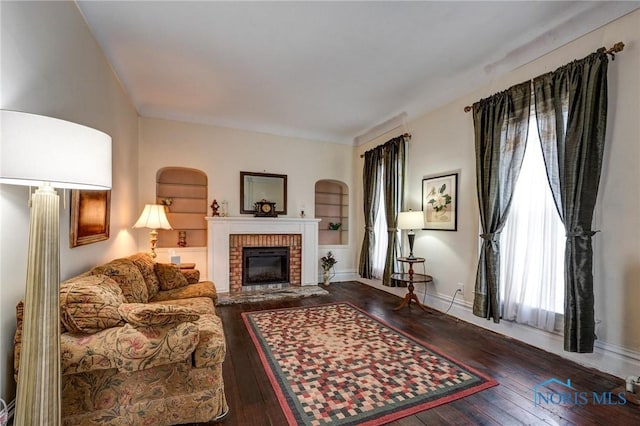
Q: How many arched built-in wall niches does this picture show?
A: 2